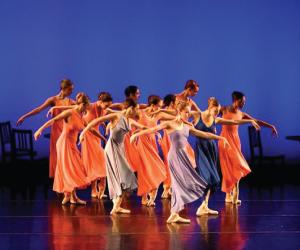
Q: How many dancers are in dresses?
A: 11